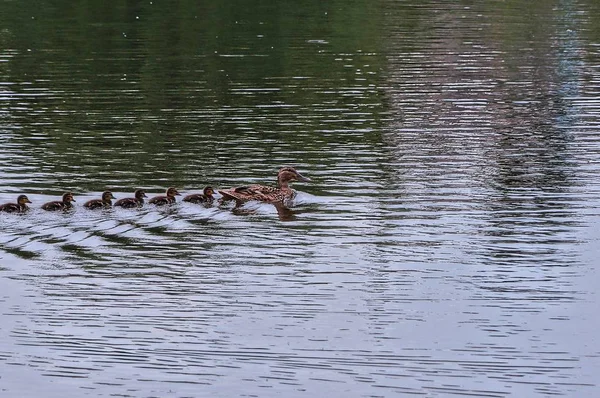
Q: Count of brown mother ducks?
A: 1